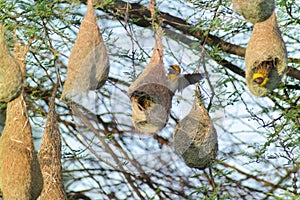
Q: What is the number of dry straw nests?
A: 8